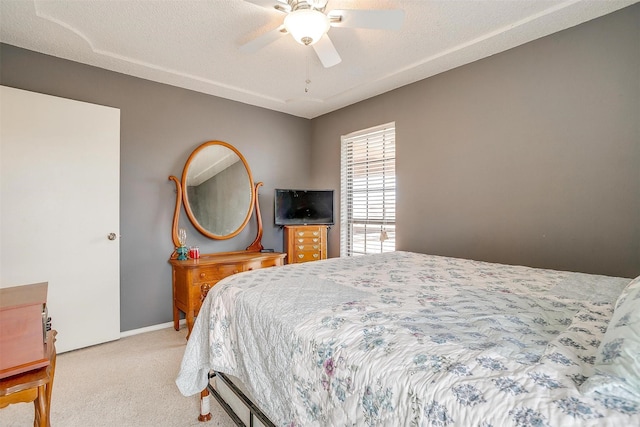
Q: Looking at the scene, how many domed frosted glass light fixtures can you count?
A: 1